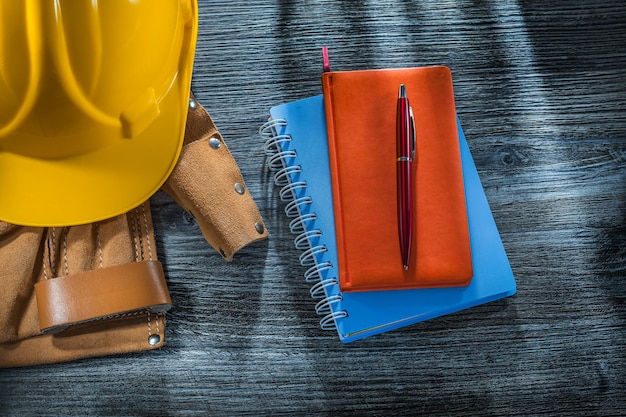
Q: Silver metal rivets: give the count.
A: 5